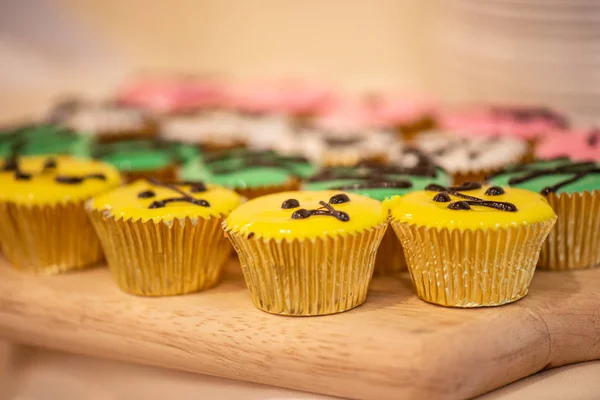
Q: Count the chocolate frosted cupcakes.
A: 0